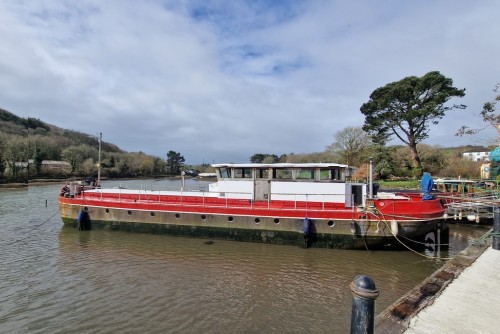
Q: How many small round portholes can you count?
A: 10